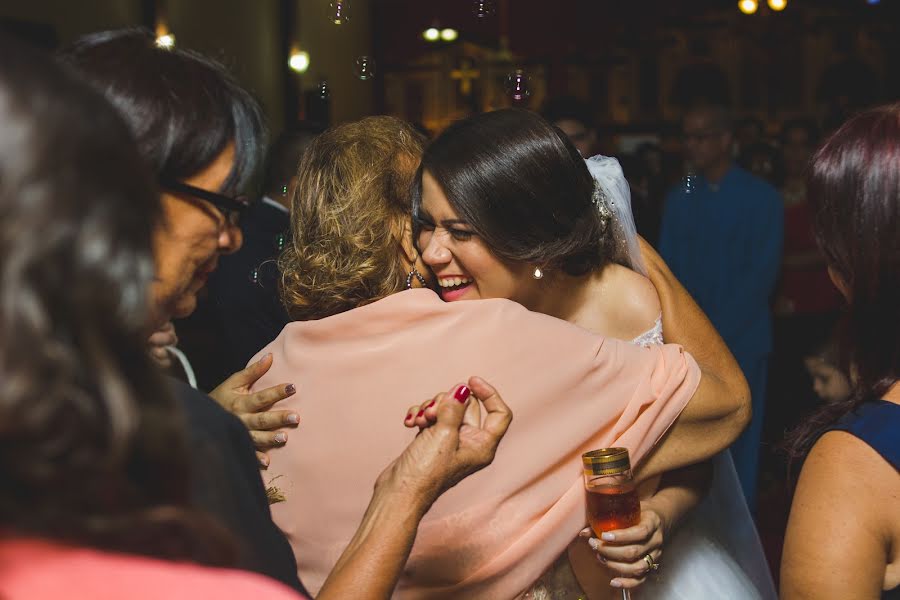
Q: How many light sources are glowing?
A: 6